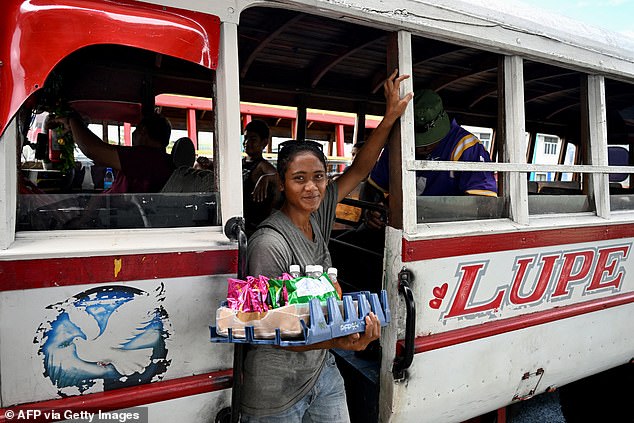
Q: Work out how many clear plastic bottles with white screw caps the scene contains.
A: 4